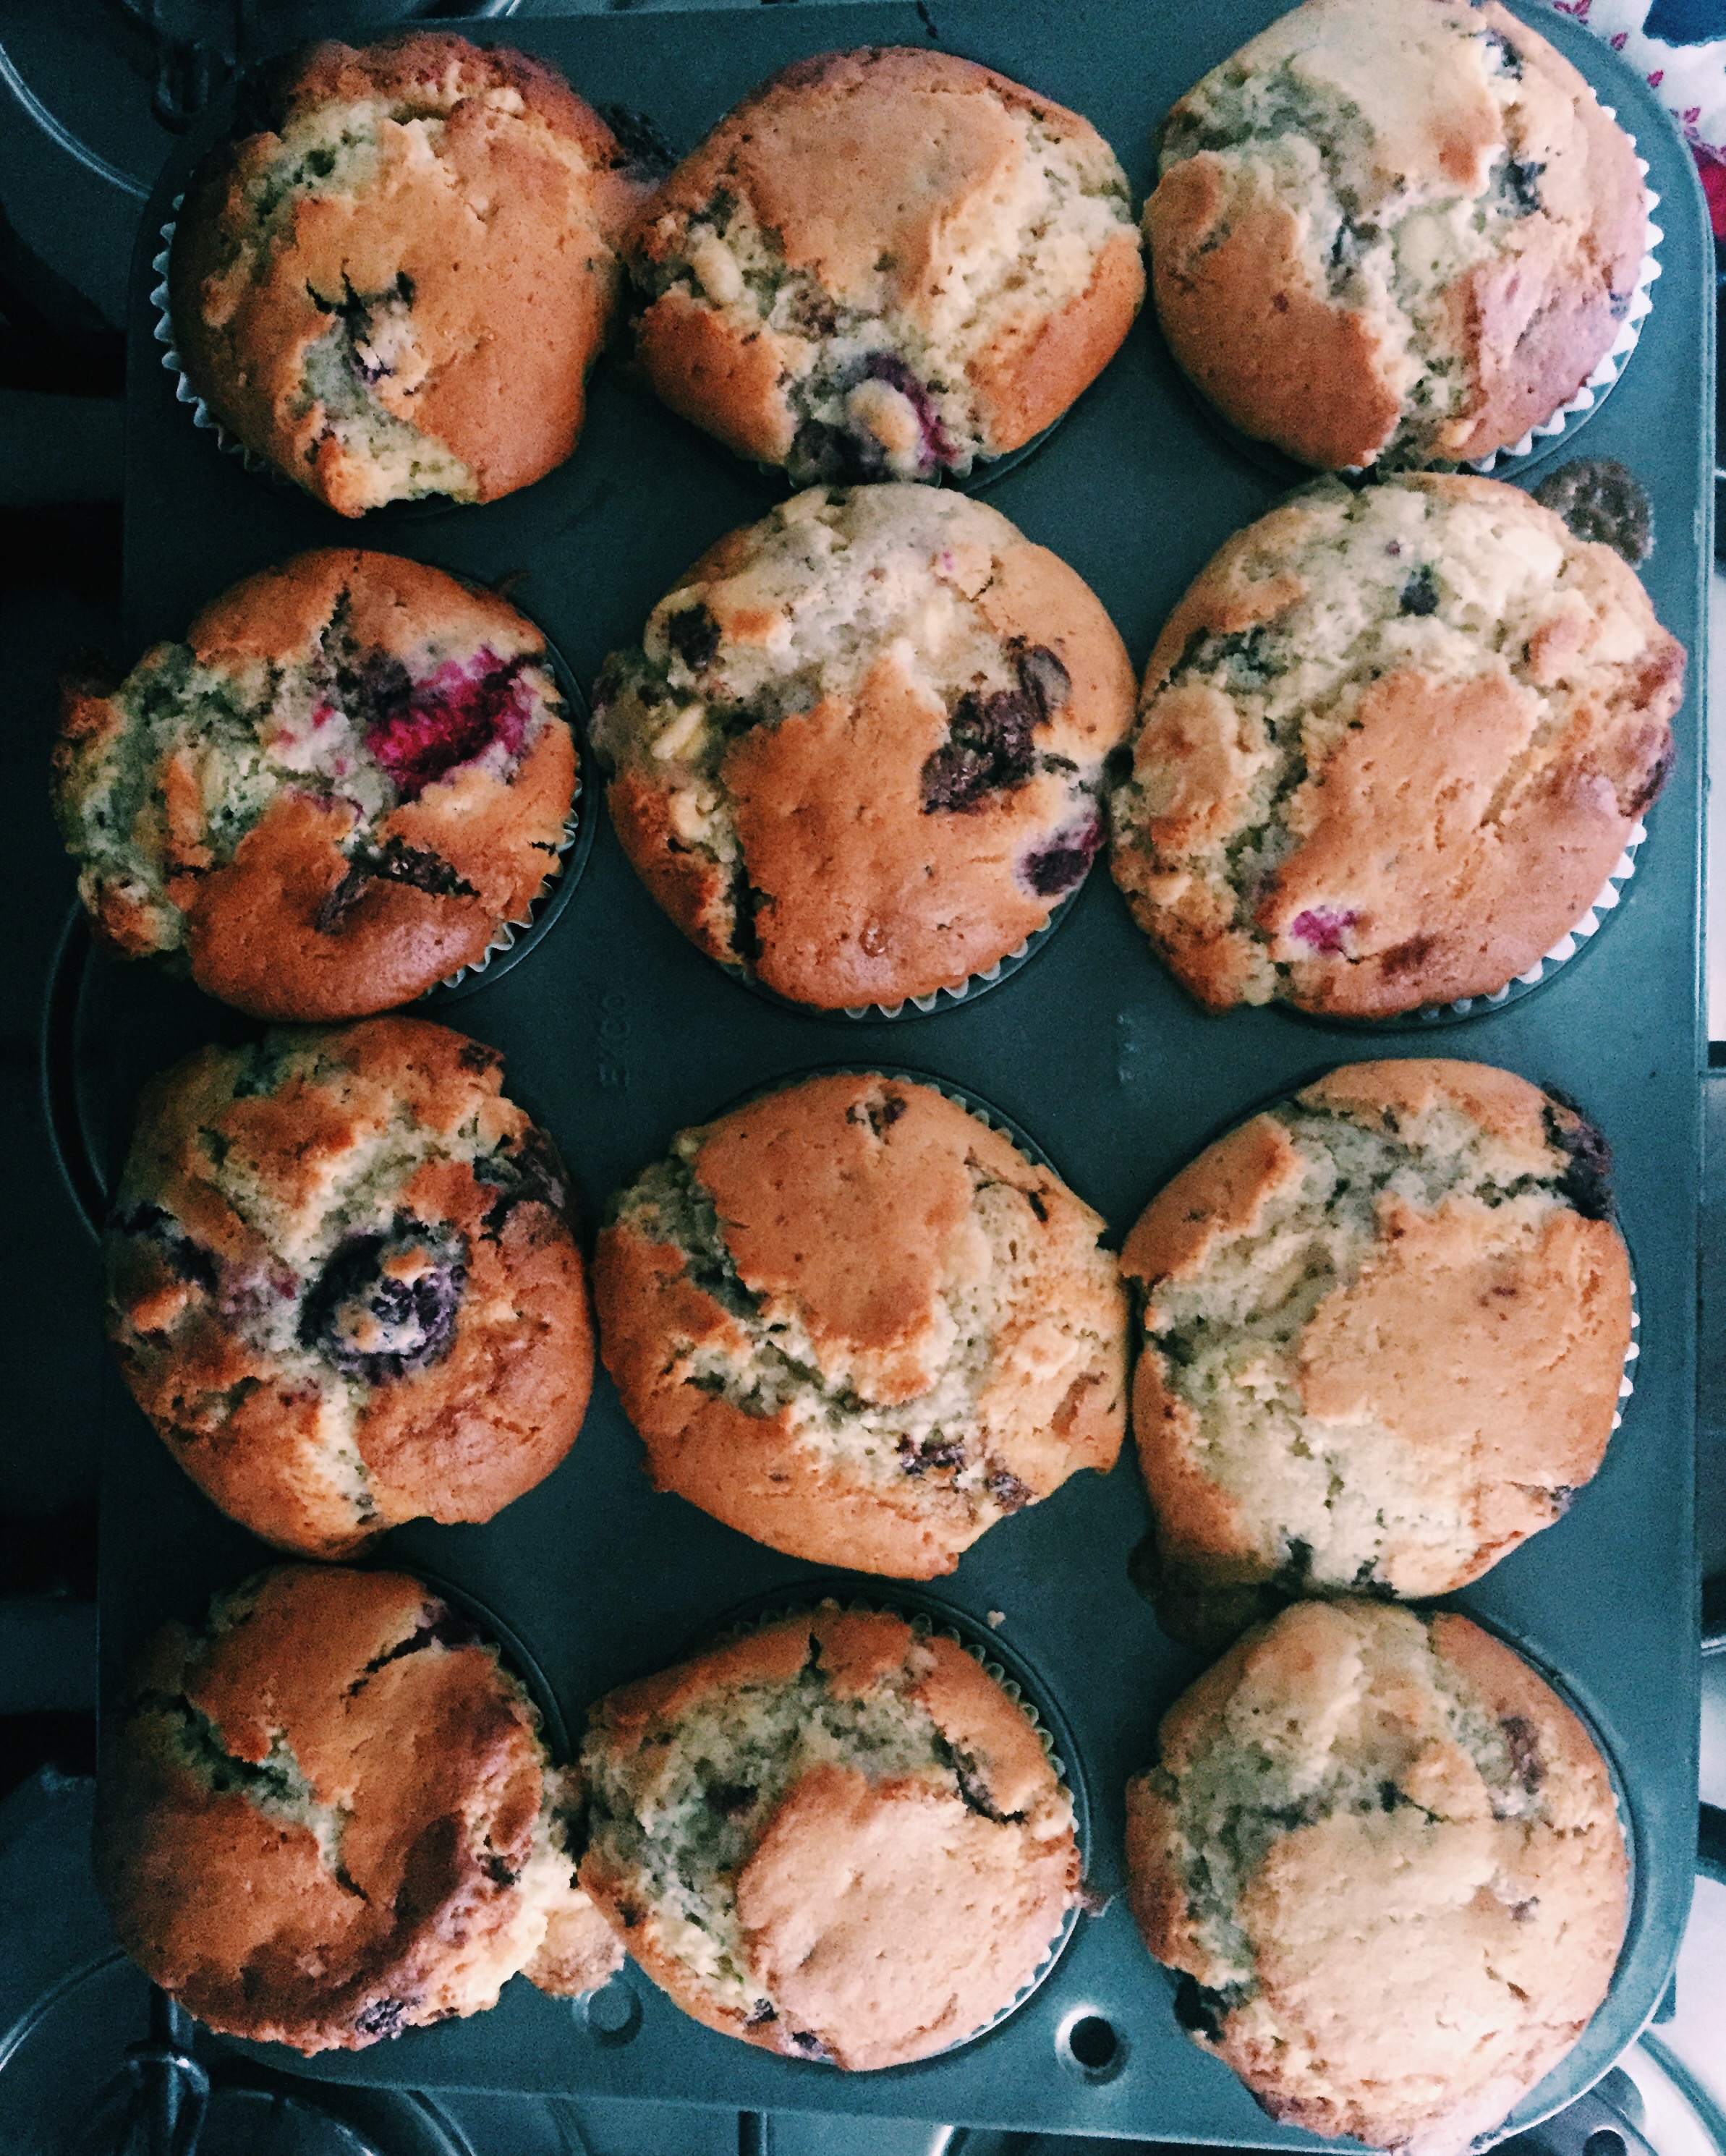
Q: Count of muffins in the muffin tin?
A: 12